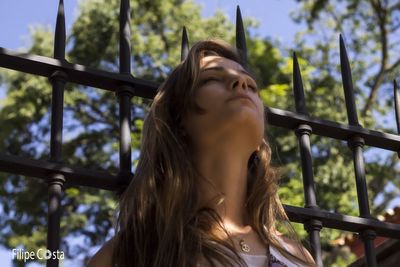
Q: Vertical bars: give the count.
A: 7